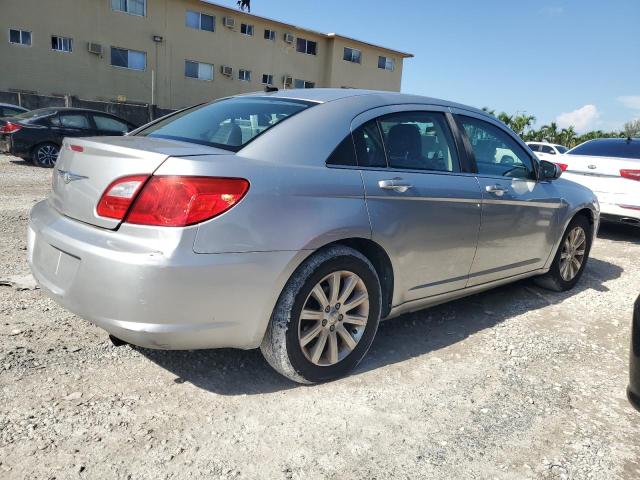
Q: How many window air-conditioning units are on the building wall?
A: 5